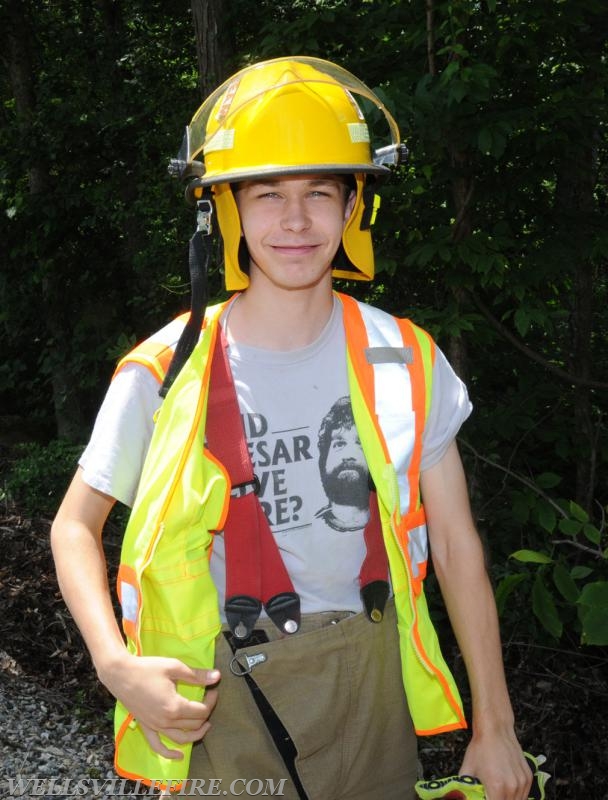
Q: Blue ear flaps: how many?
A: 0